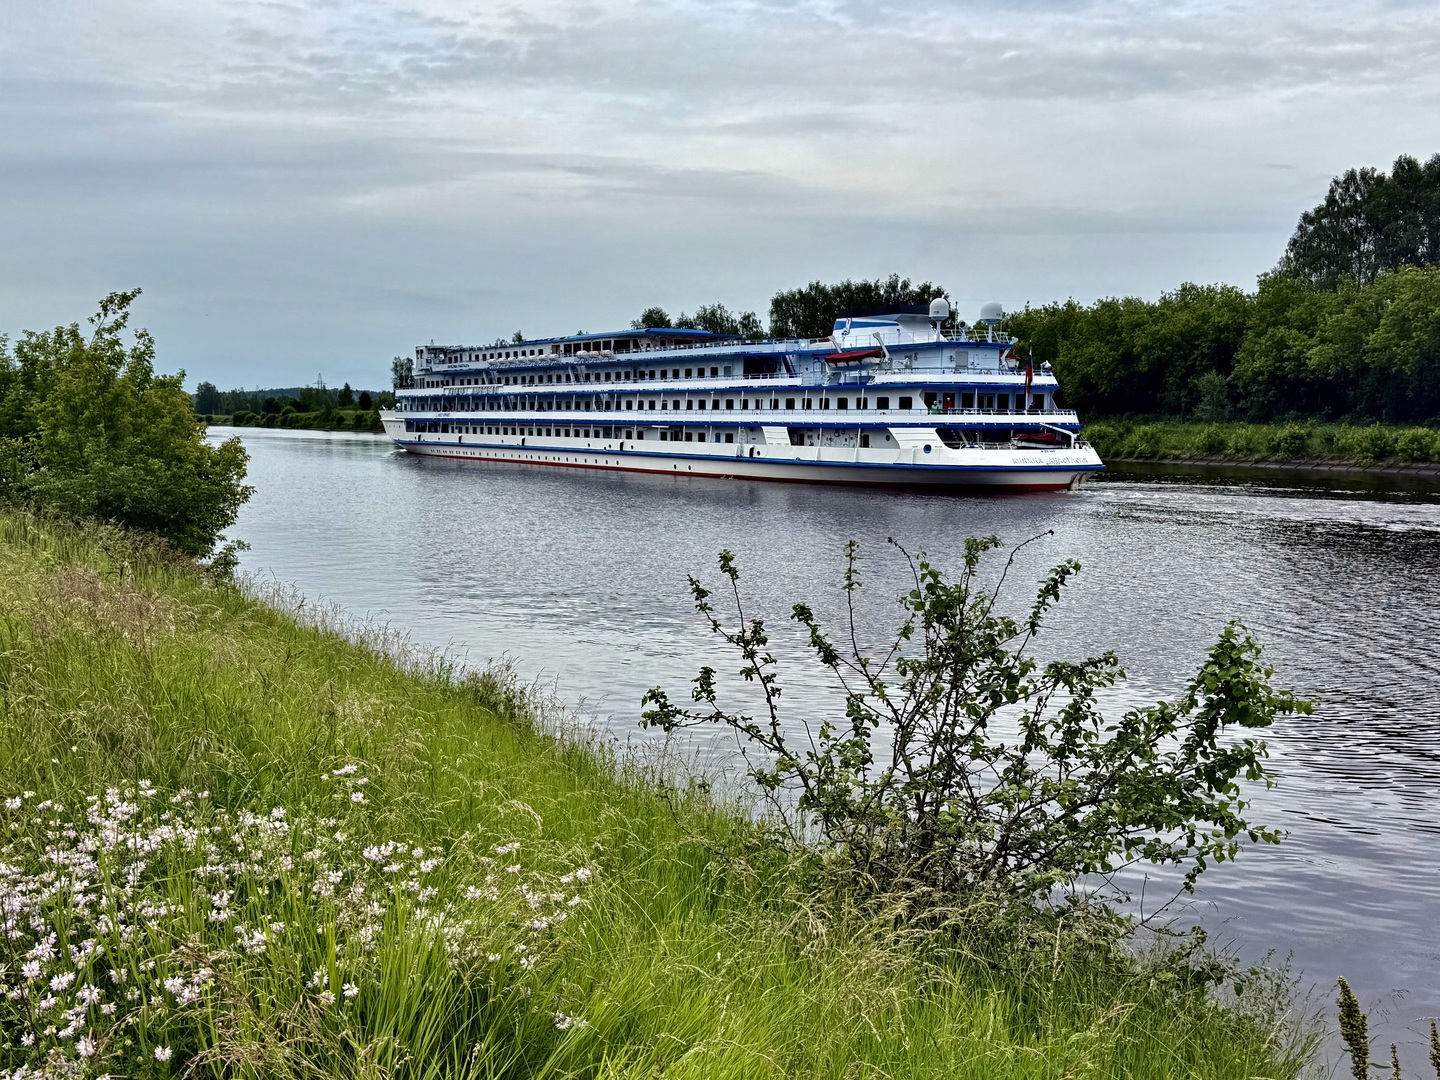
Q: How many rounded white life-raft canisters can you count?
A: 10